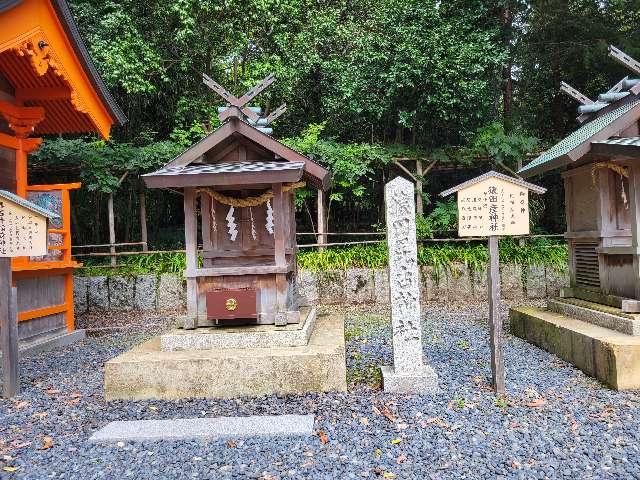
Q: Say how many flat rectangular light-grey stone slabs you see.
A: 1